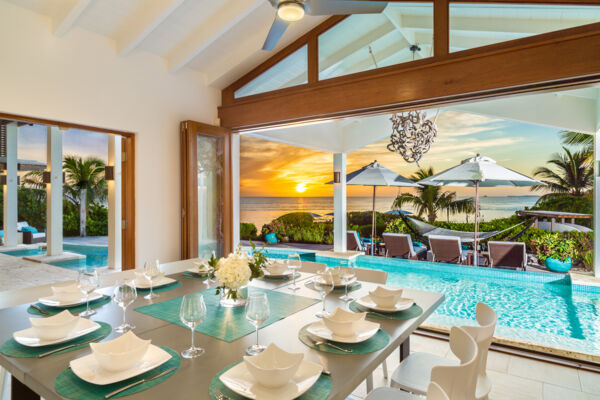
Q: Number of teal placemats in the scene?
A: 10